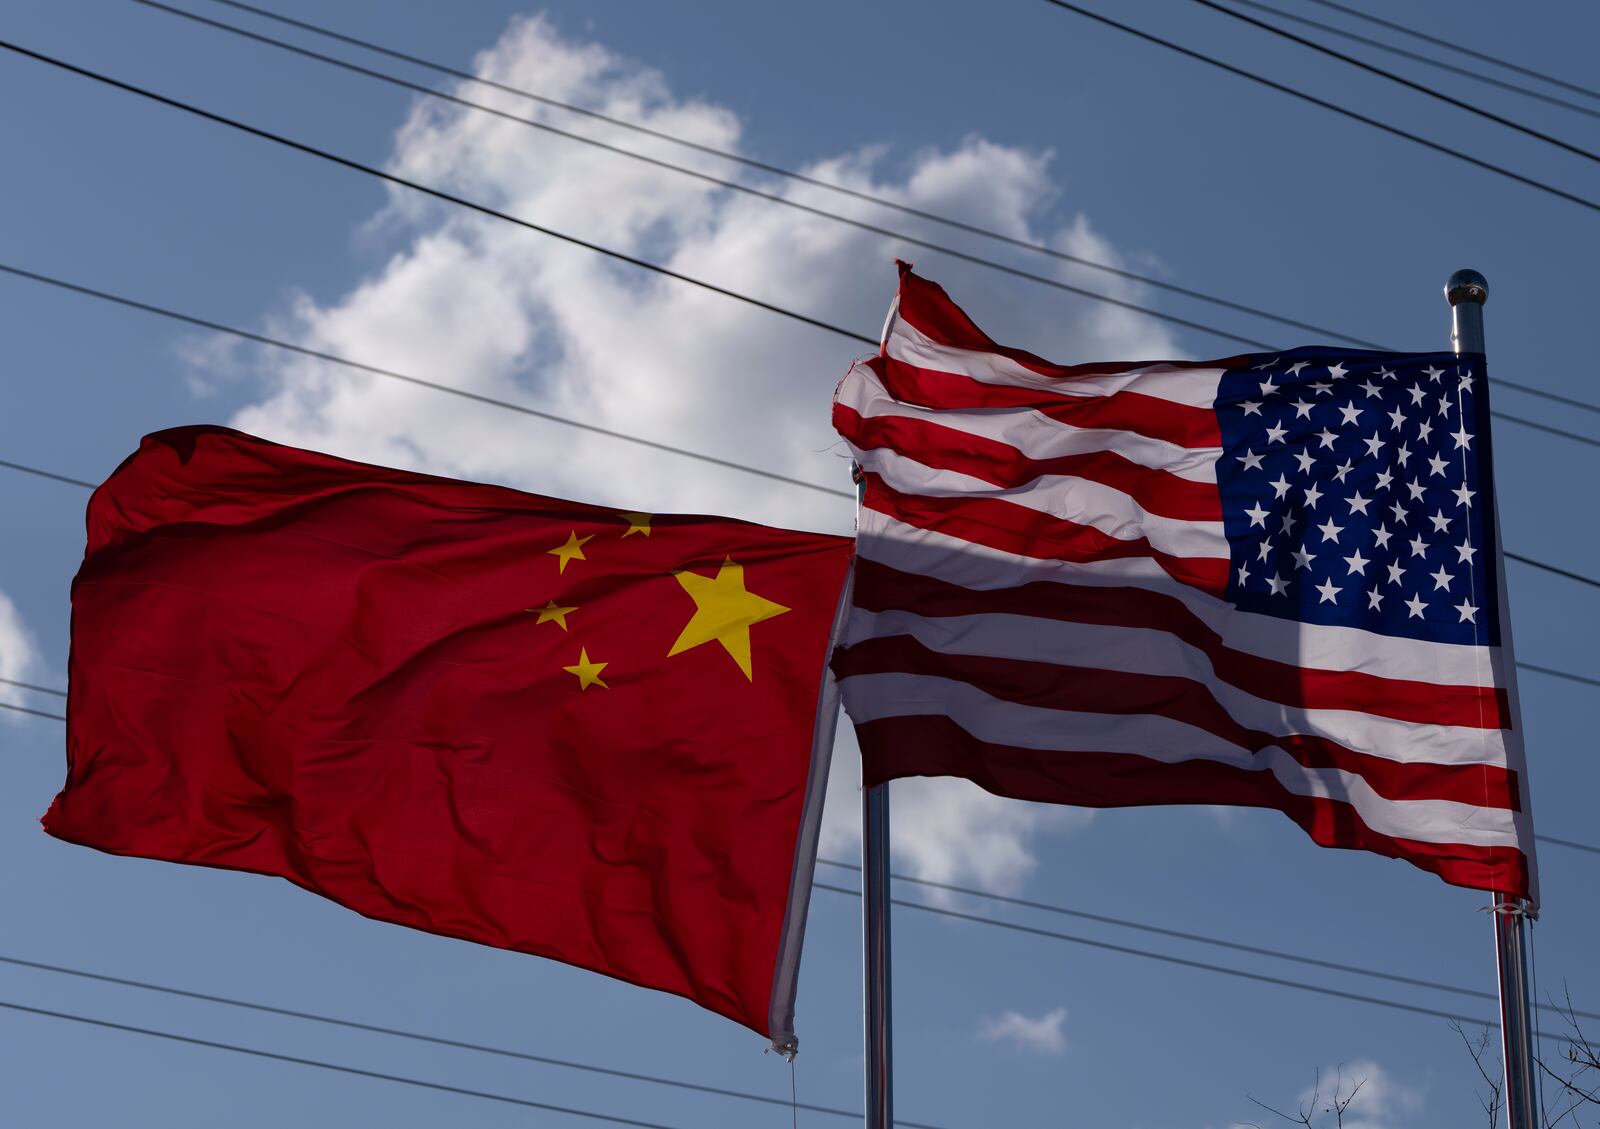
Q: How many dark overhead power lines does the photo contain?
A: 13